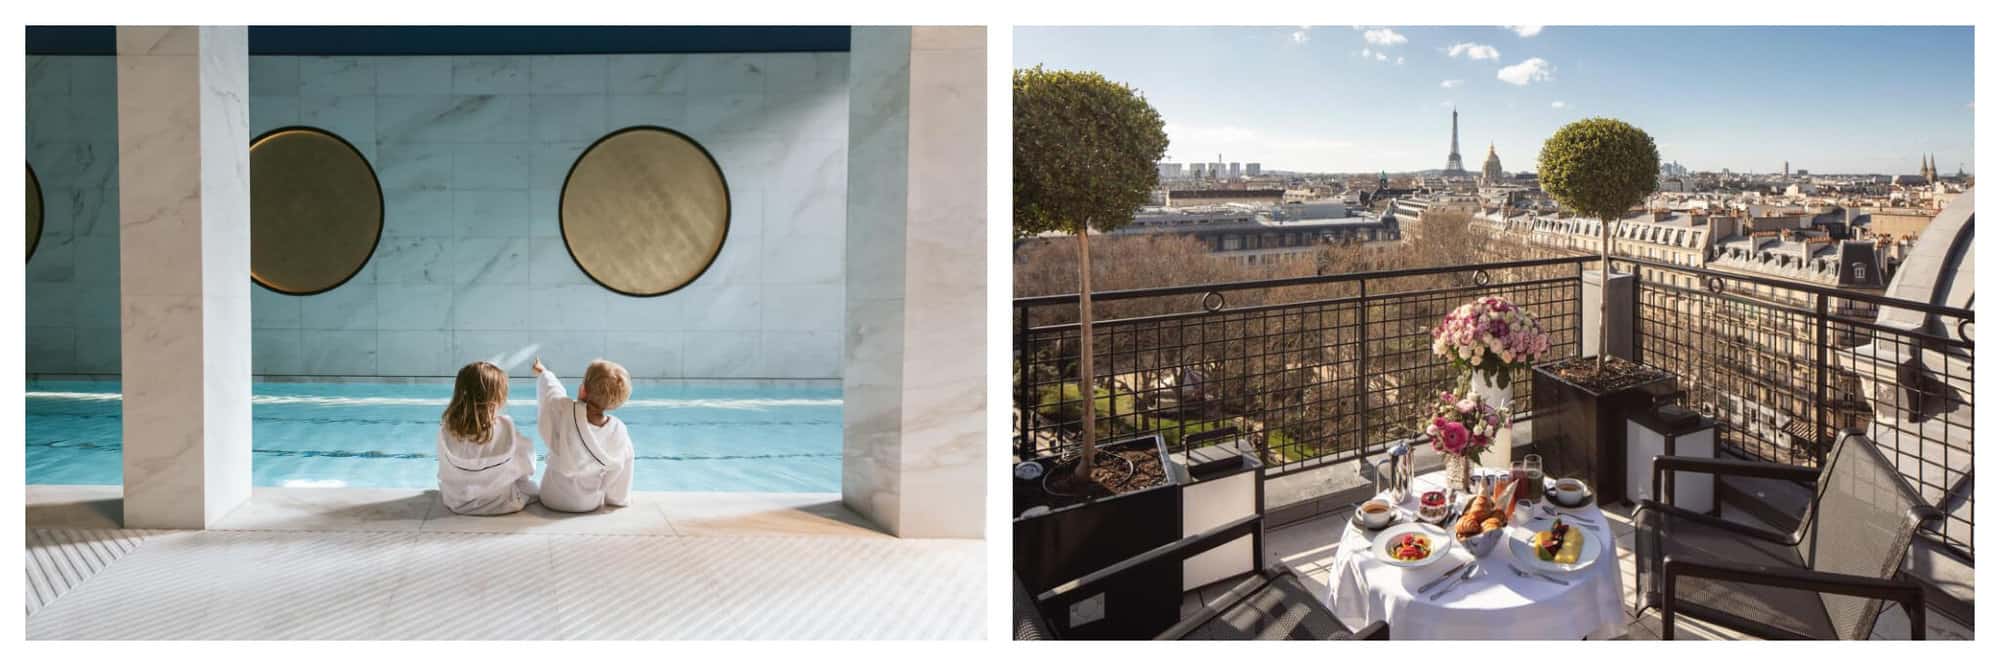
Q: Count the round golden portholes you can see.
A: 3